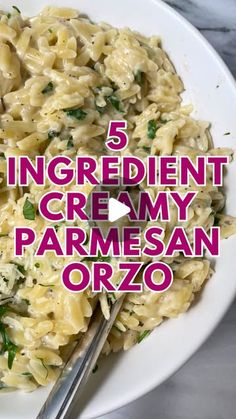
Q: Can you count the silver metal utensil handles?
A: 1